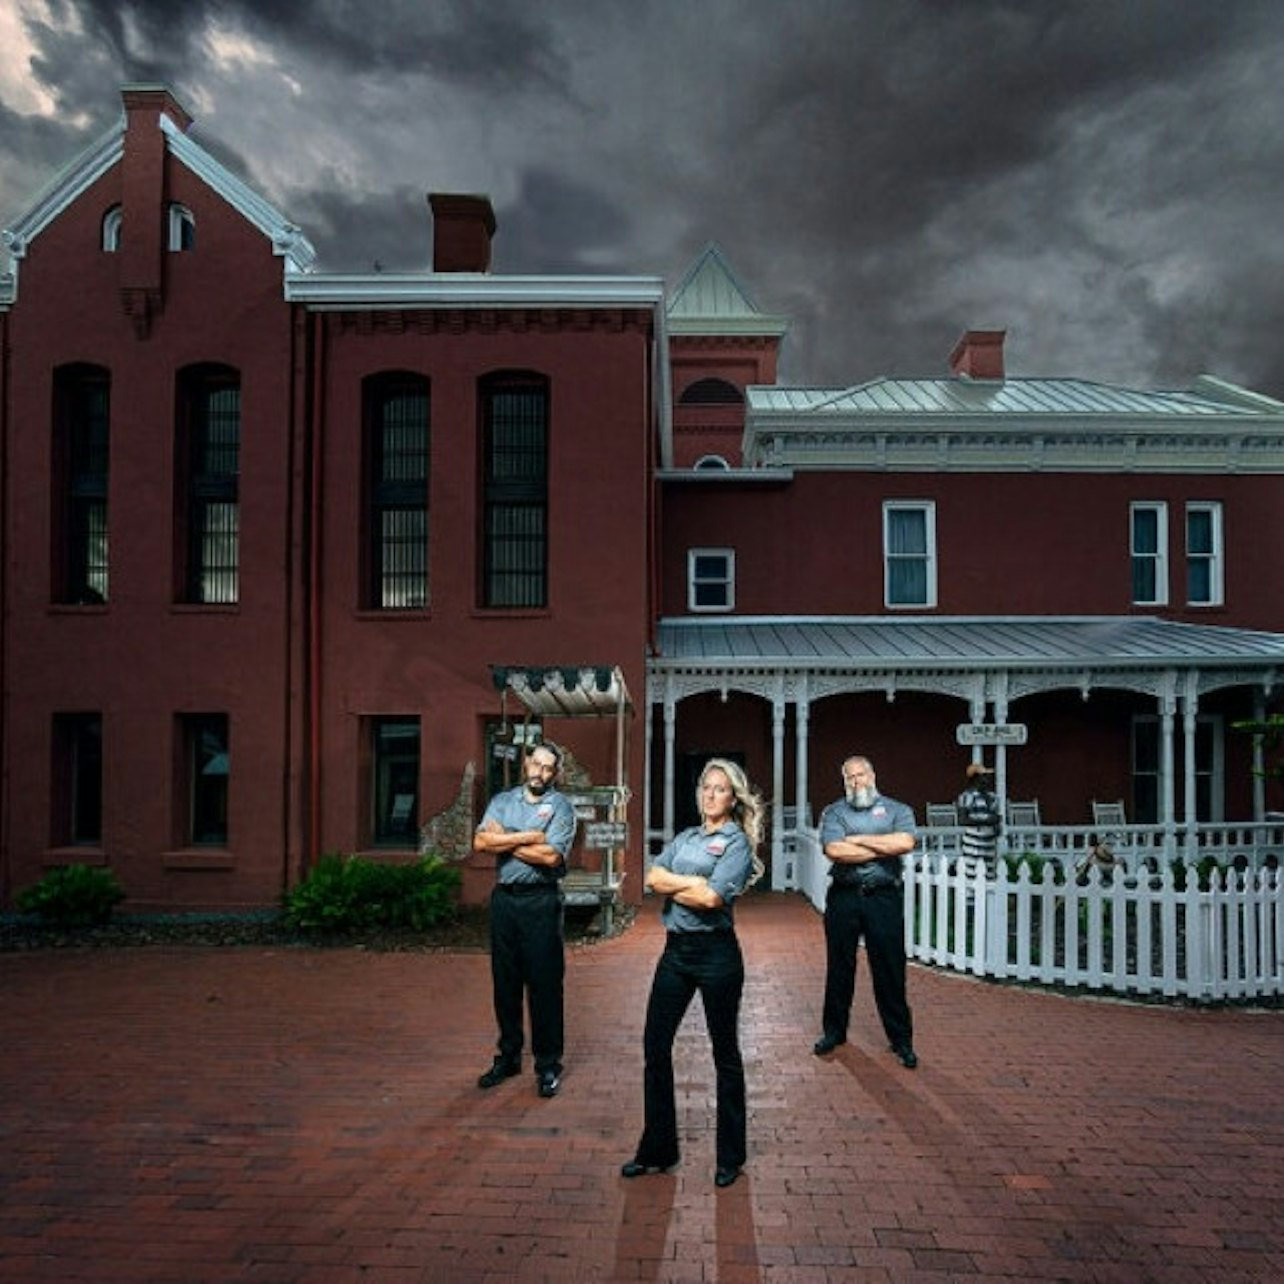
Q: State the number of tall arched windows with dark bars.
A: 4